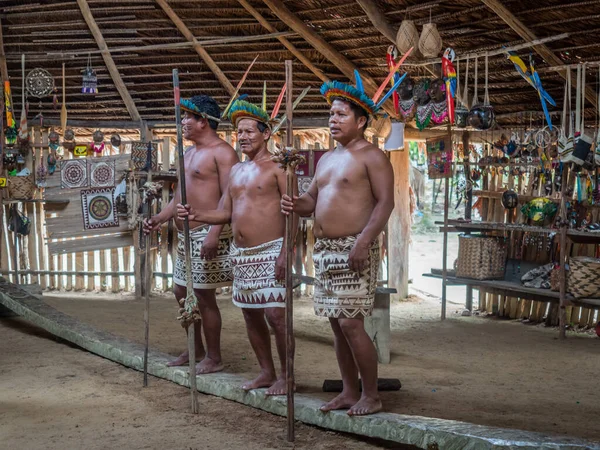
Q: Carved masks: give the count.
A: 3